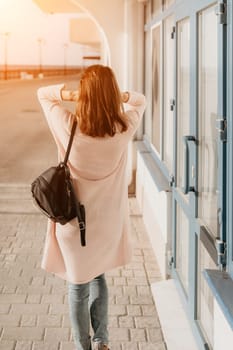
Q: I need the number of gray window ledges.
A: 2